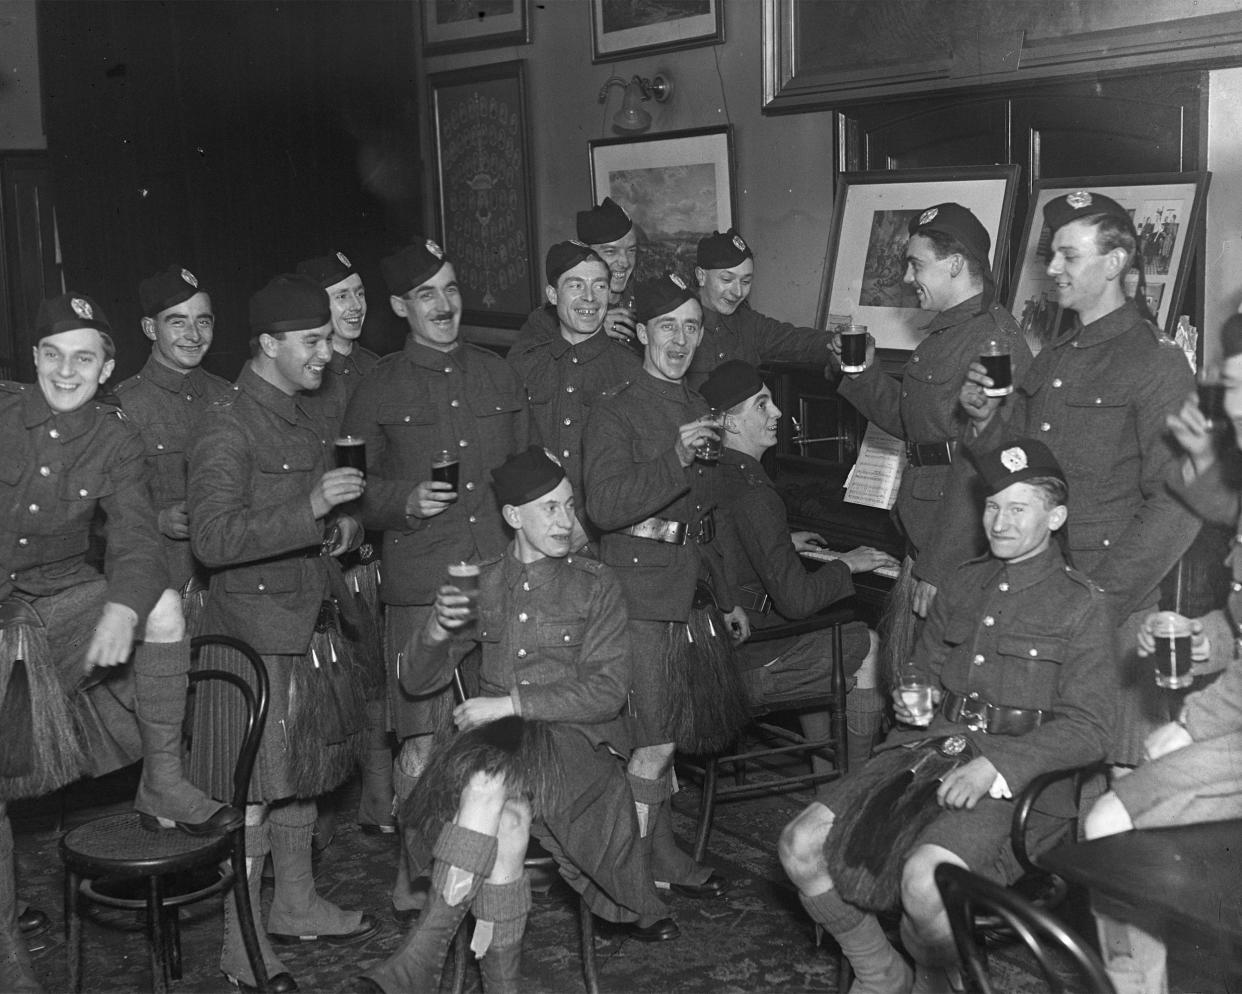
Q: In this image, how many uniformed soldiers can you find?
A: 15